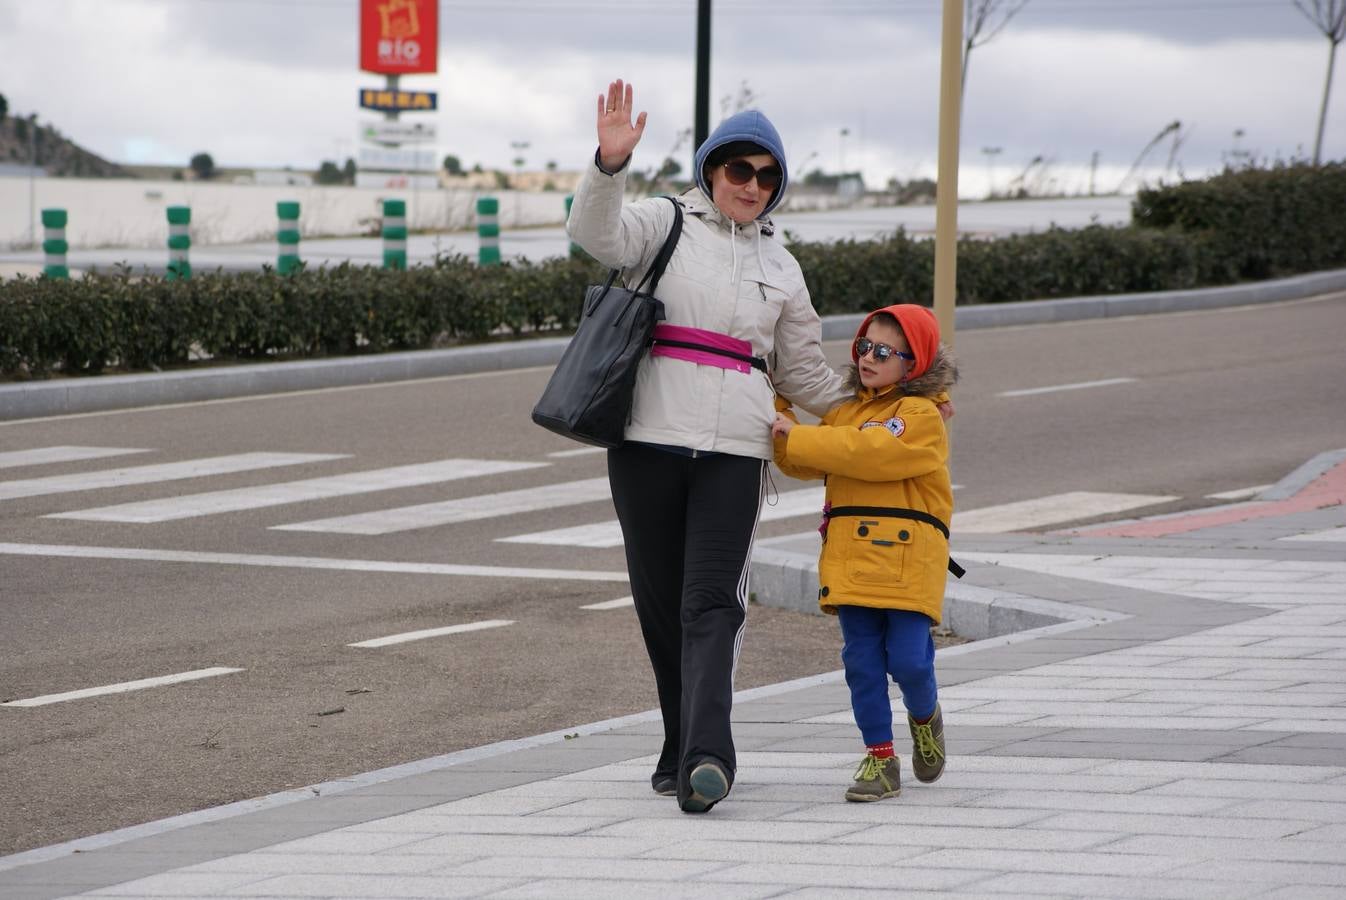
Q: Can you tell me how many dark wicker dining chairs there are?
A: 0